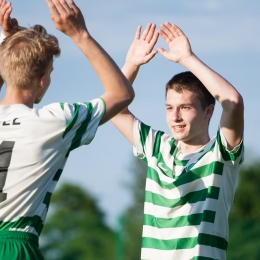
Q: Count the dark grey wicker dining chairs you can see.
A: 0